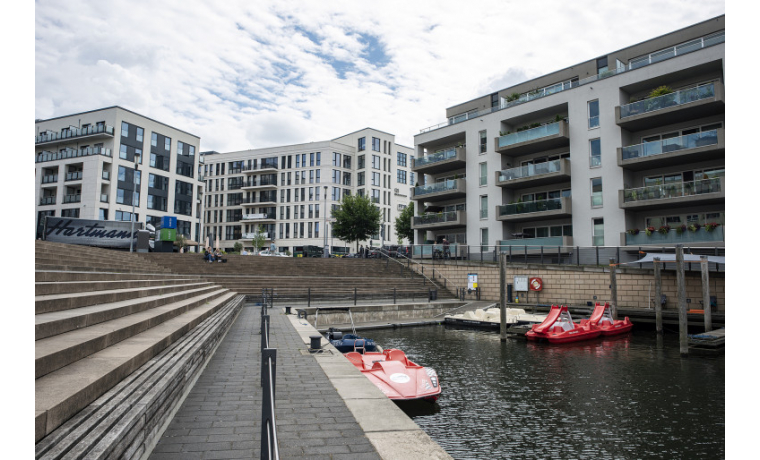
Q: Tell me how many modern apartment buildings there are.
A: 3